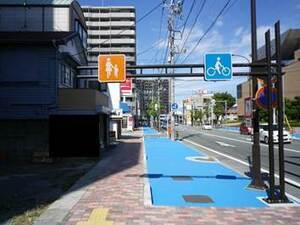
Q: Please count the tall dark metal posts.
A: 3